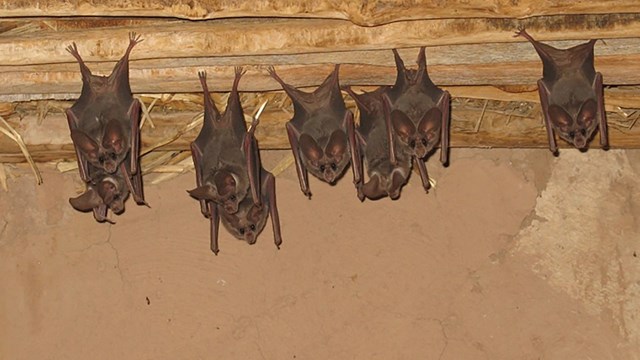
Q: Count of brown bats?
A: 8